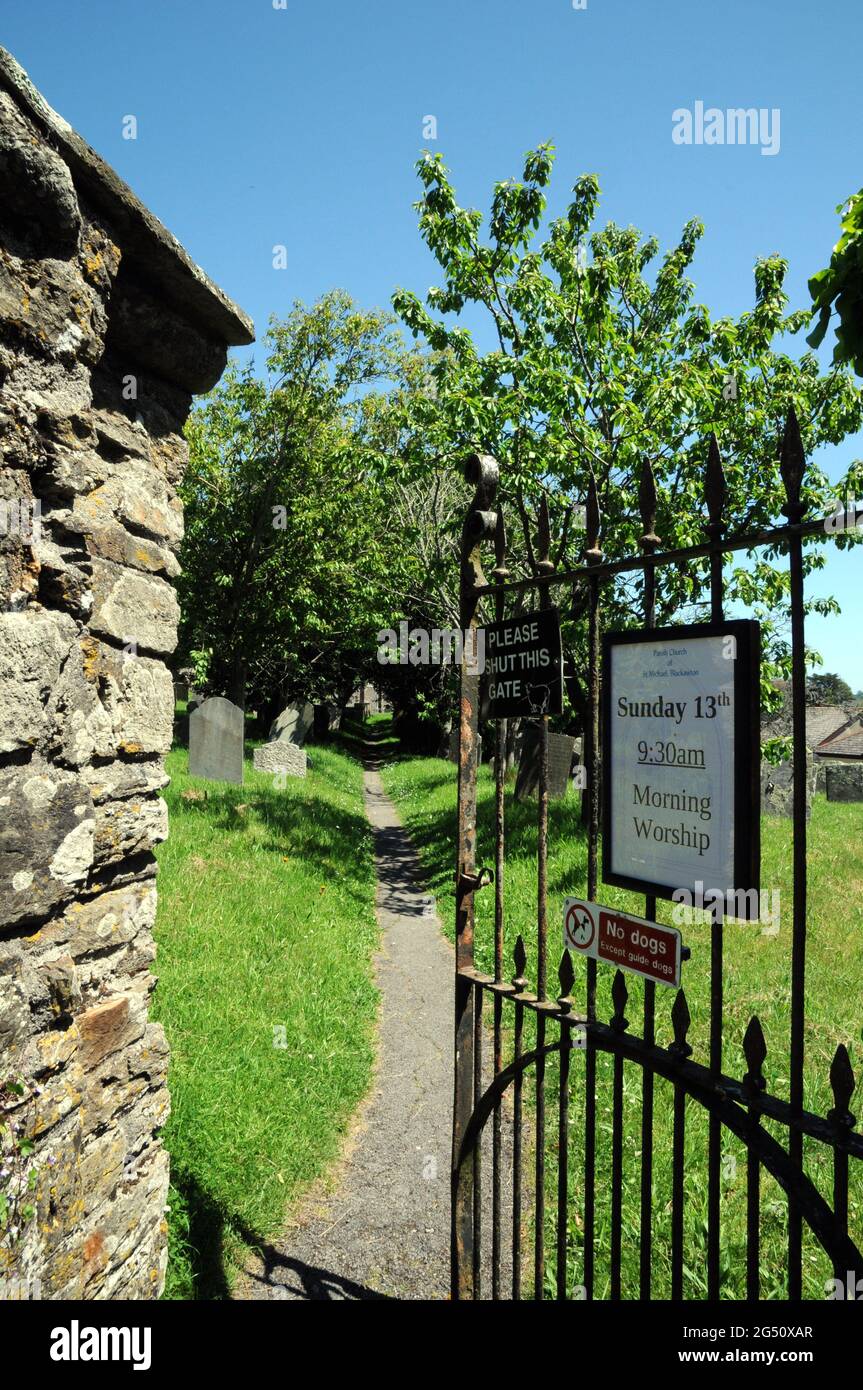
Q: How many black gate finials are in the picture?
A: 12